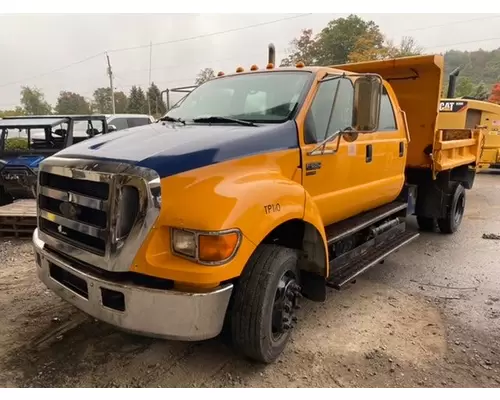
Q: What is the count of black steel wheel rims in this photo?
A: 2